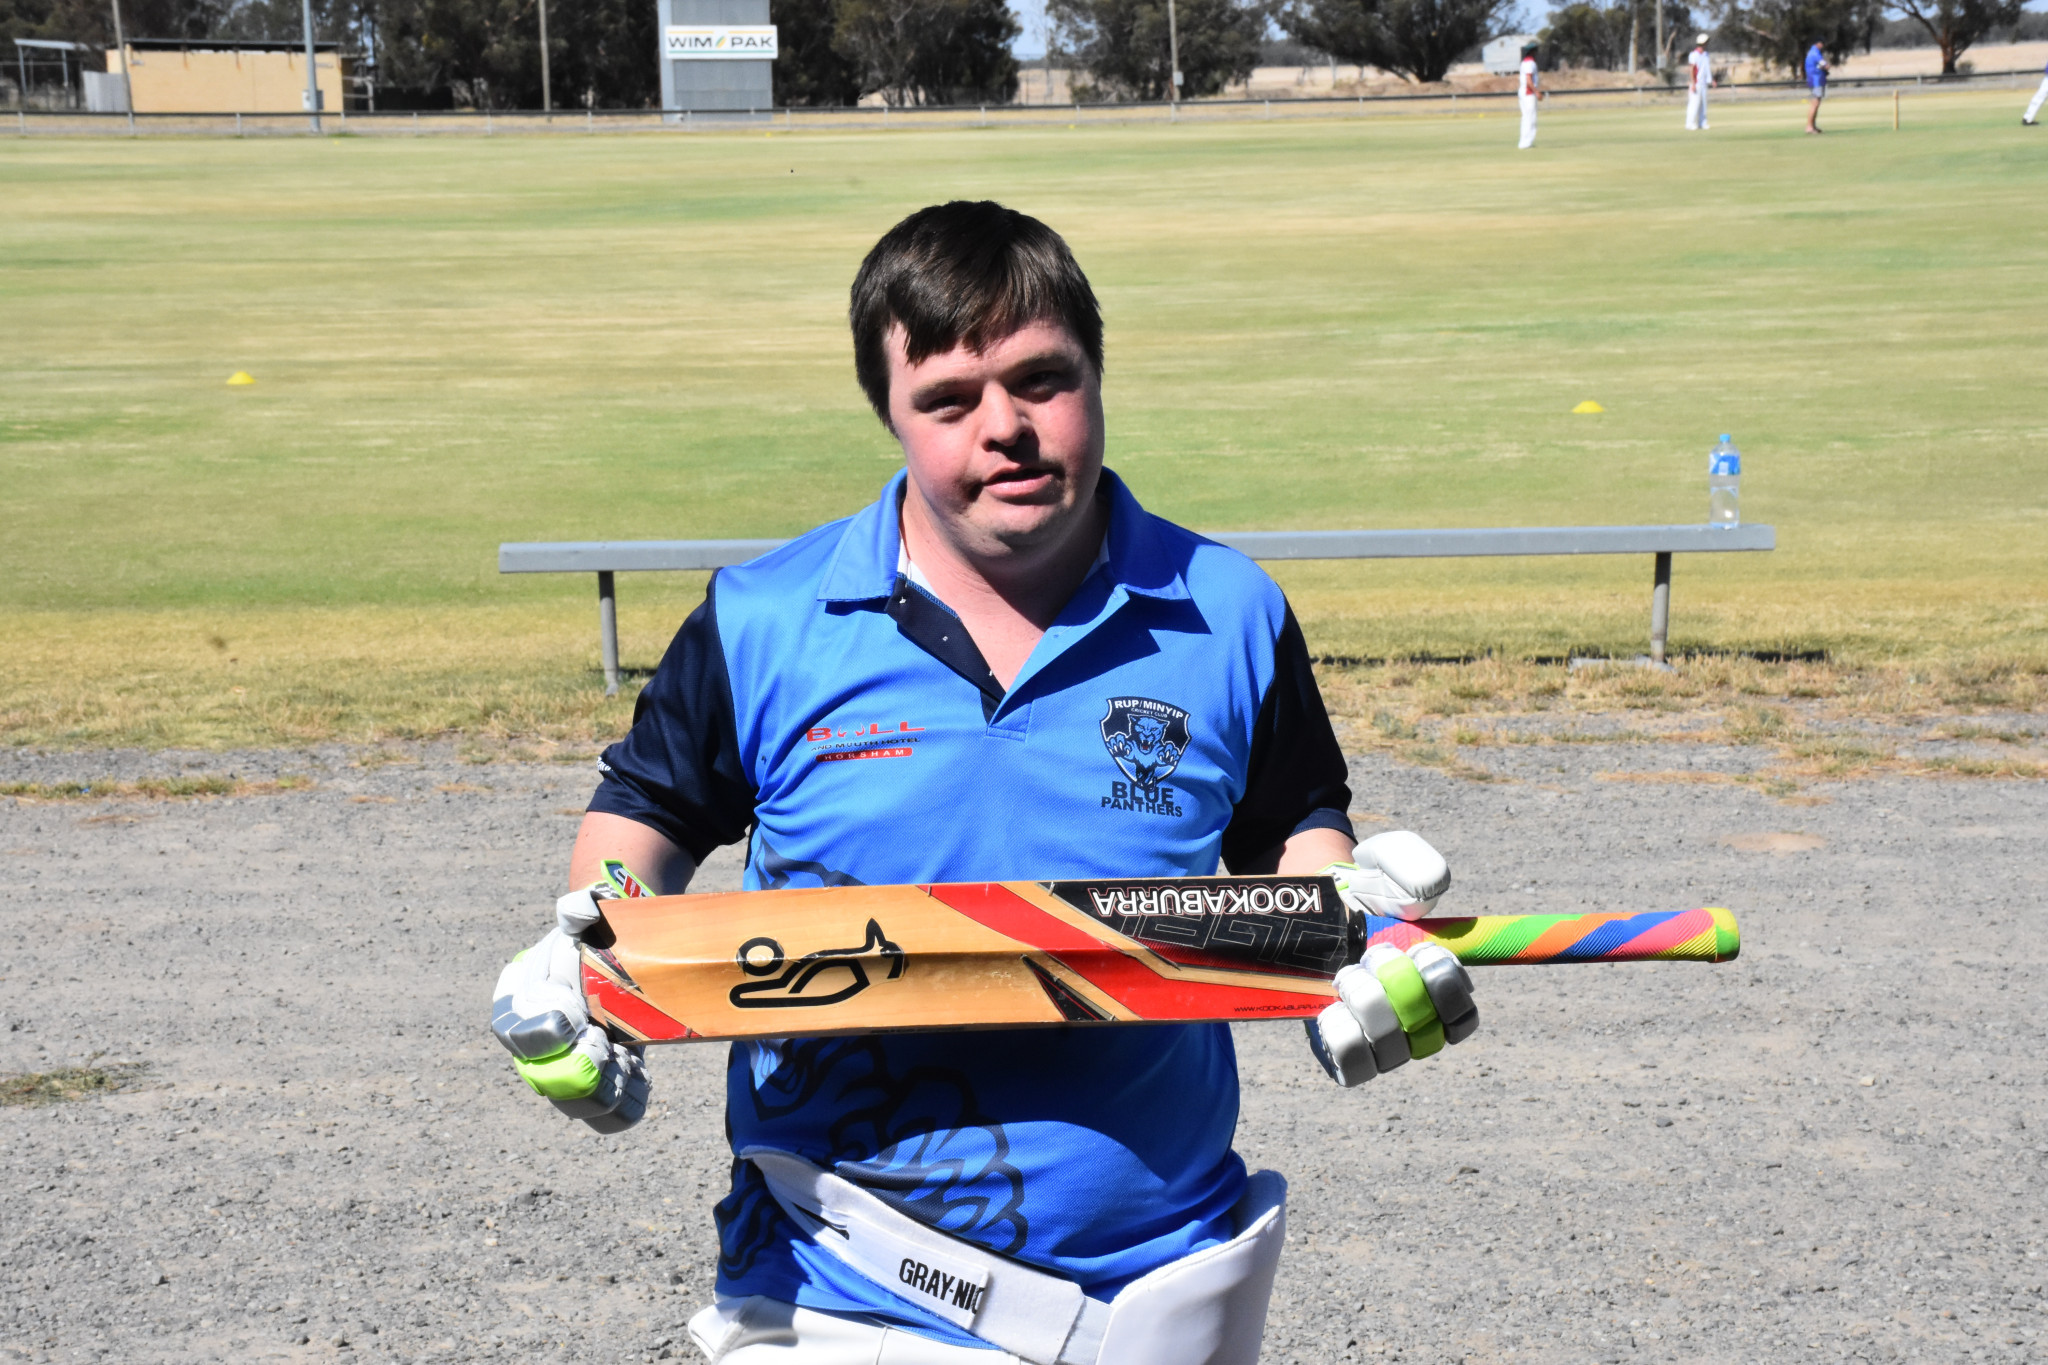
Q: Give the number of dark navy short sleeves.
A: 2